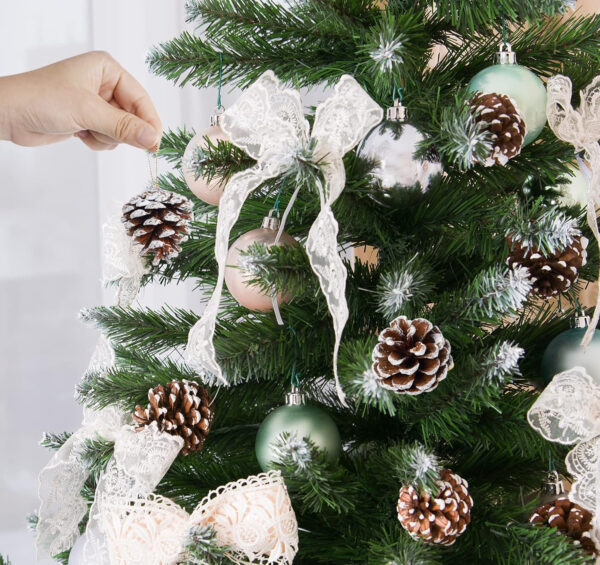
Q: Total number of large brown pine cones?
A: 7